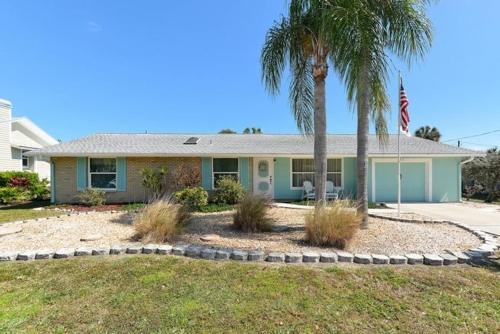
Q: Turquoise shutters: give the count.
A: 4